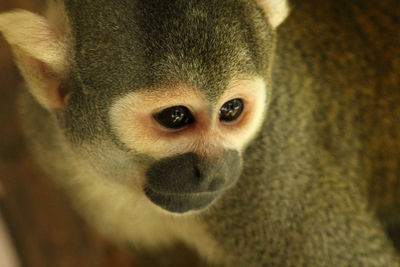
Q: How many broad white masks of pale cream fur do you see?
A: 1